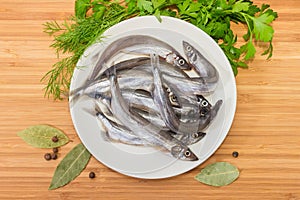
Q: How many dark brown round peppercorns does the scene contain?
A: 6